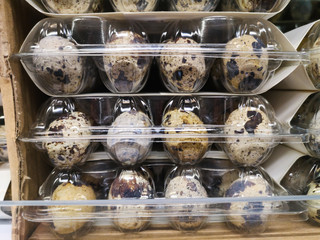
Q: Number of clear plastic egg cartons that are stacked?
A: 4